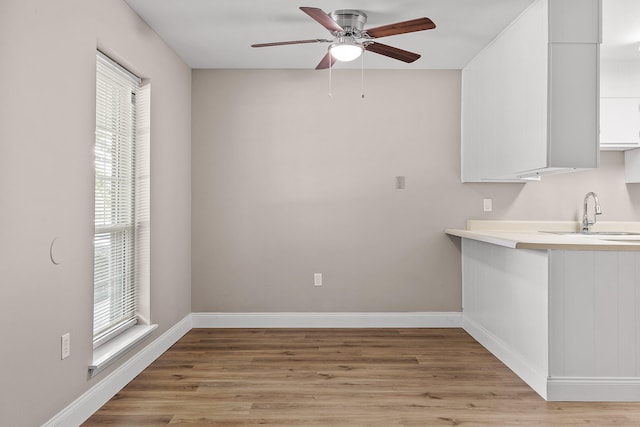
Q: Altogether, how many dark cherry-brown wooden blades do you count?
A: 5